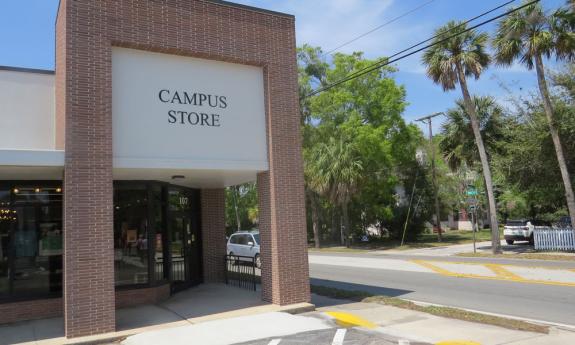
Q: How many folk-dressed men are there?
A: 0